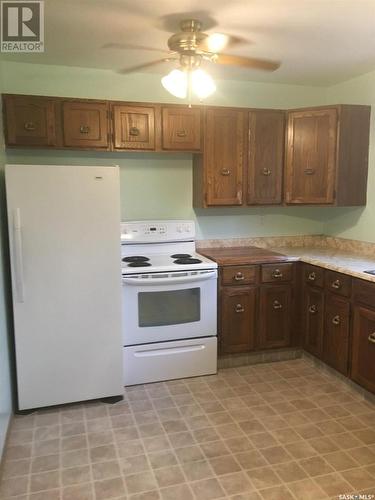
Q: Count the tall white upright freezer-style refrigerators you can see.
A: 1